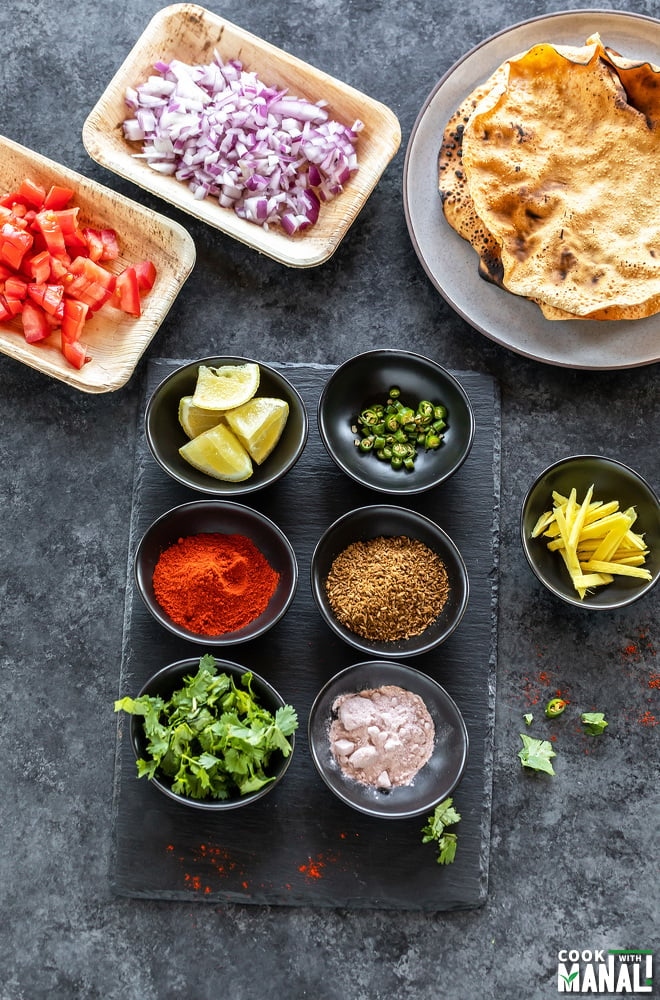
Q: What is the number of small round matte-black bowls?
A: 7